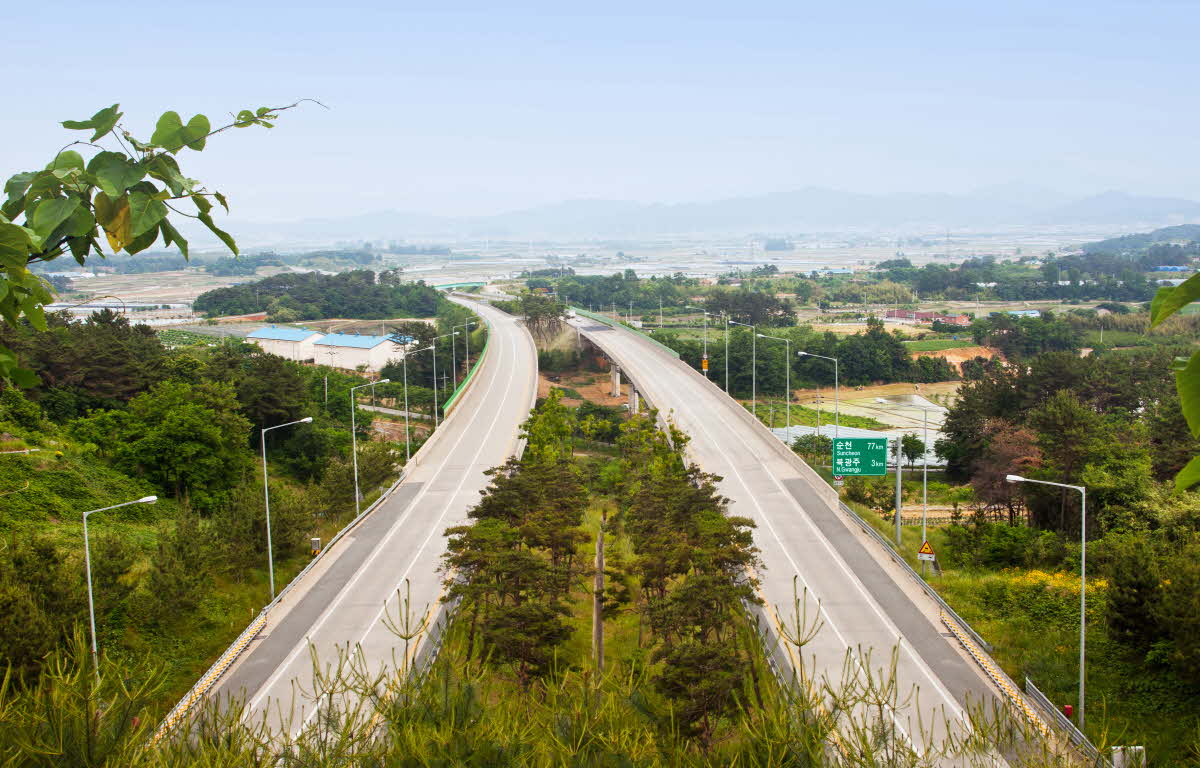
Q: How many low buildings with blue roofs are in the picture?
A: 2